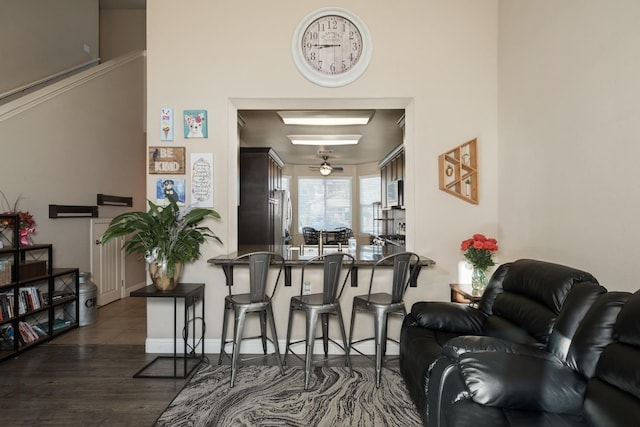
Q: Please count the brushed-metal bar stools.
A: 3